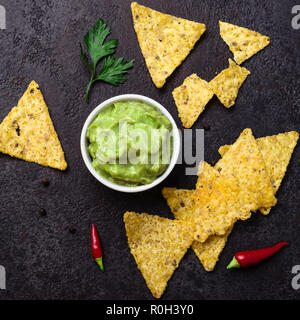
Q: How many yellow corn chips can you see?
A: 10